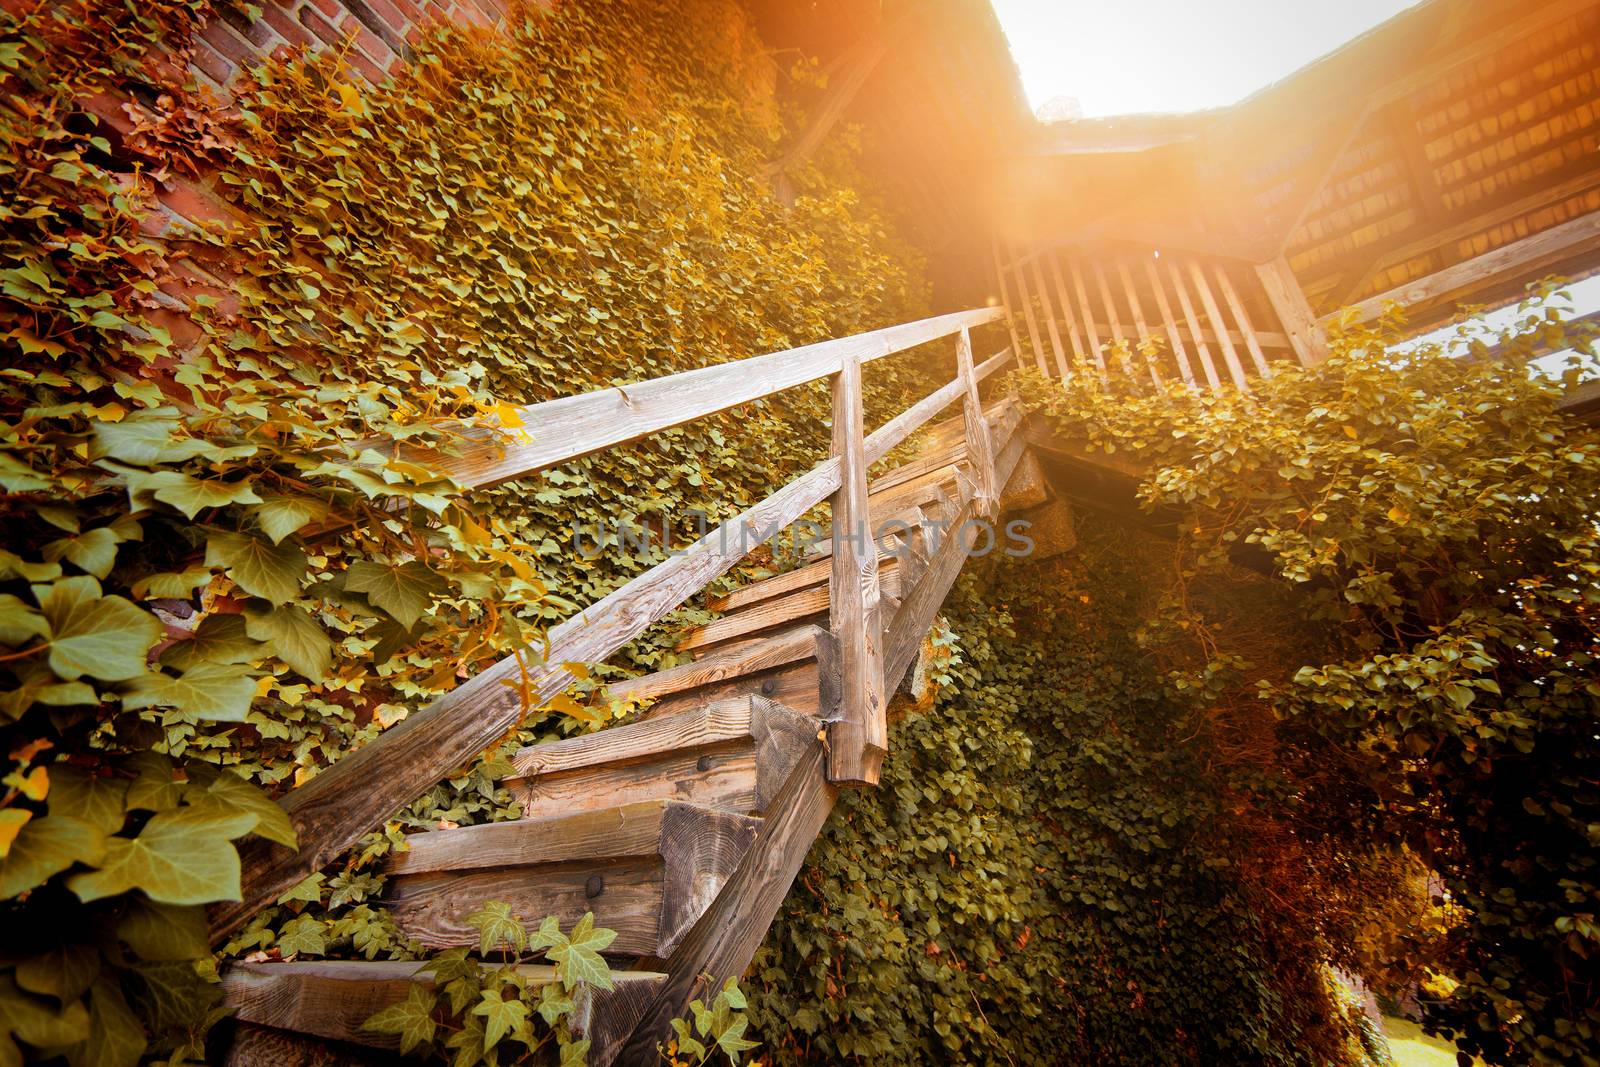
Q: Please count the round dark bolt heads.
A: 3